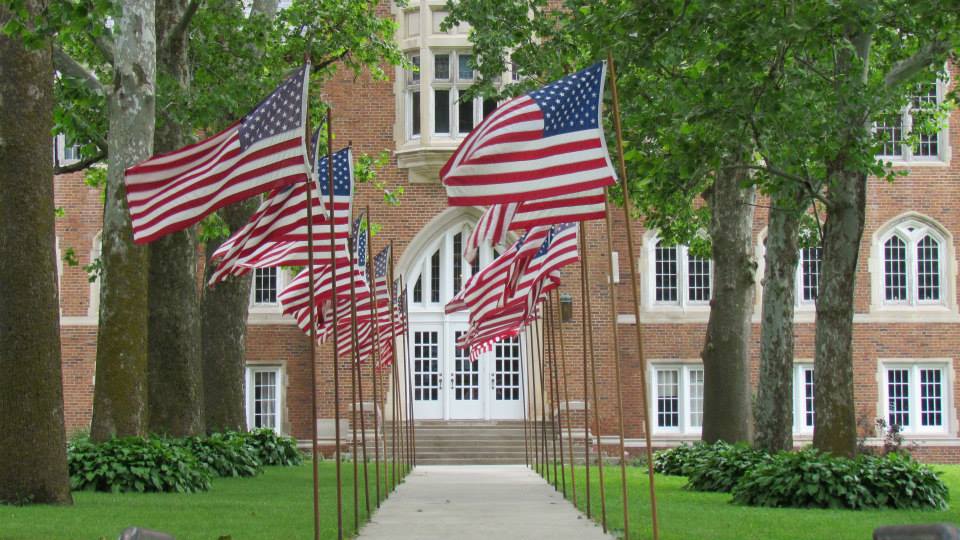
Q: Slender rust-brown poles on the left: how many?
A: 12